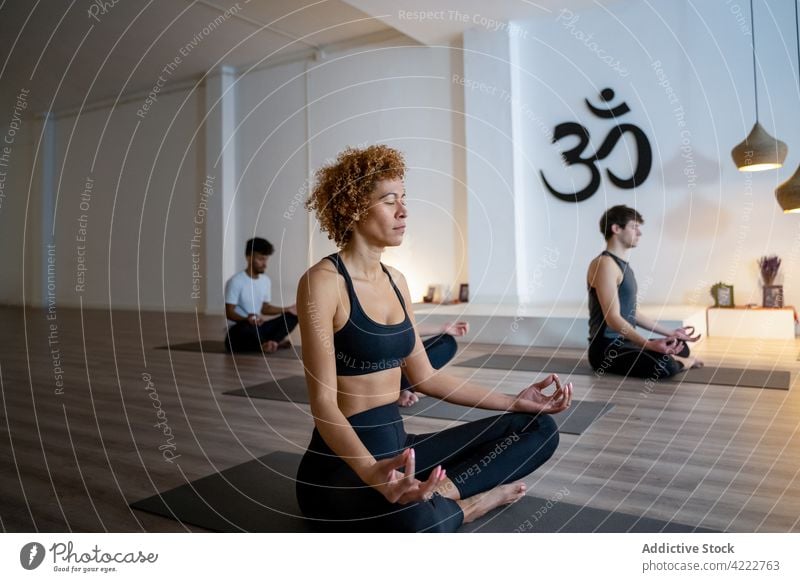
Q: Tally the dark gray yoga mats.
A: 4